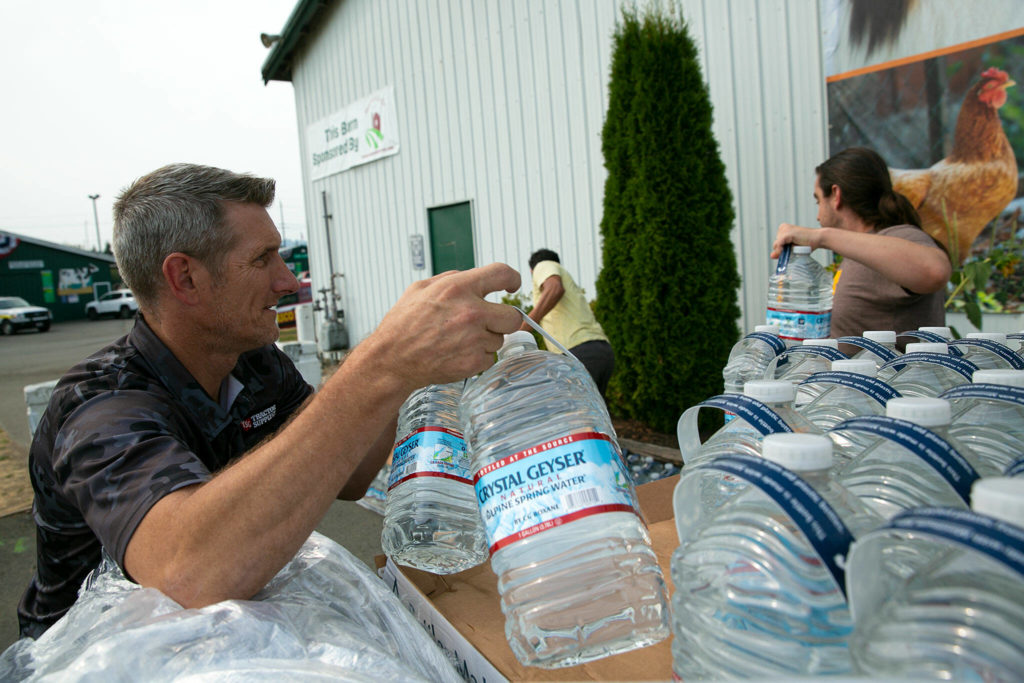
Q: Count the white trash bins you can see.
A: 2